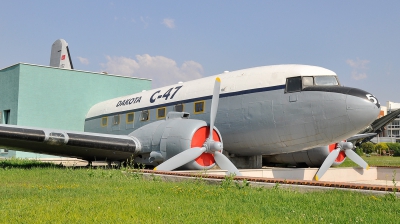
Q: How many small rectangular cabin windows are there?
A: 7